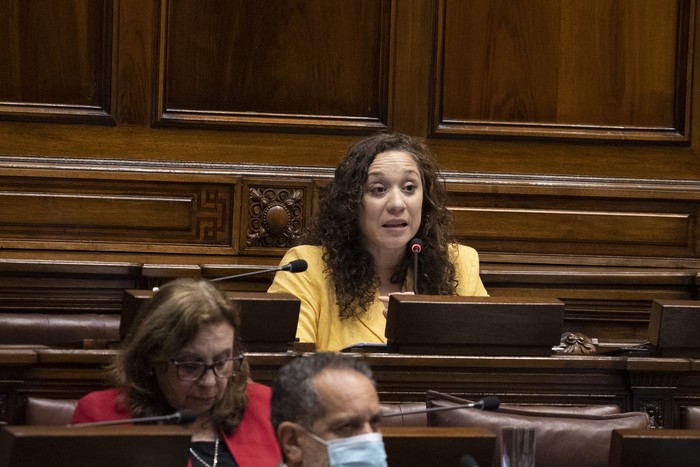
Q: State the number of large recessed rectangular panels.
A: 3